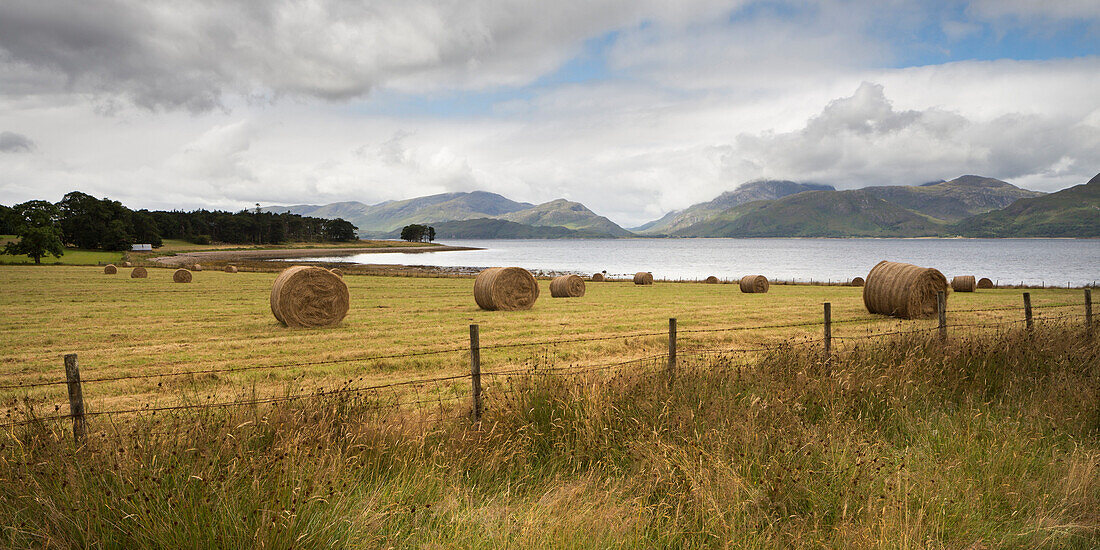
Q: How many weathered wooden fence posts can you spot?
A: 7